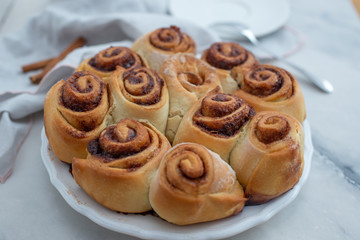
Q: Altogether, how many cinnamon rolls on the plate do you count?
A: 11